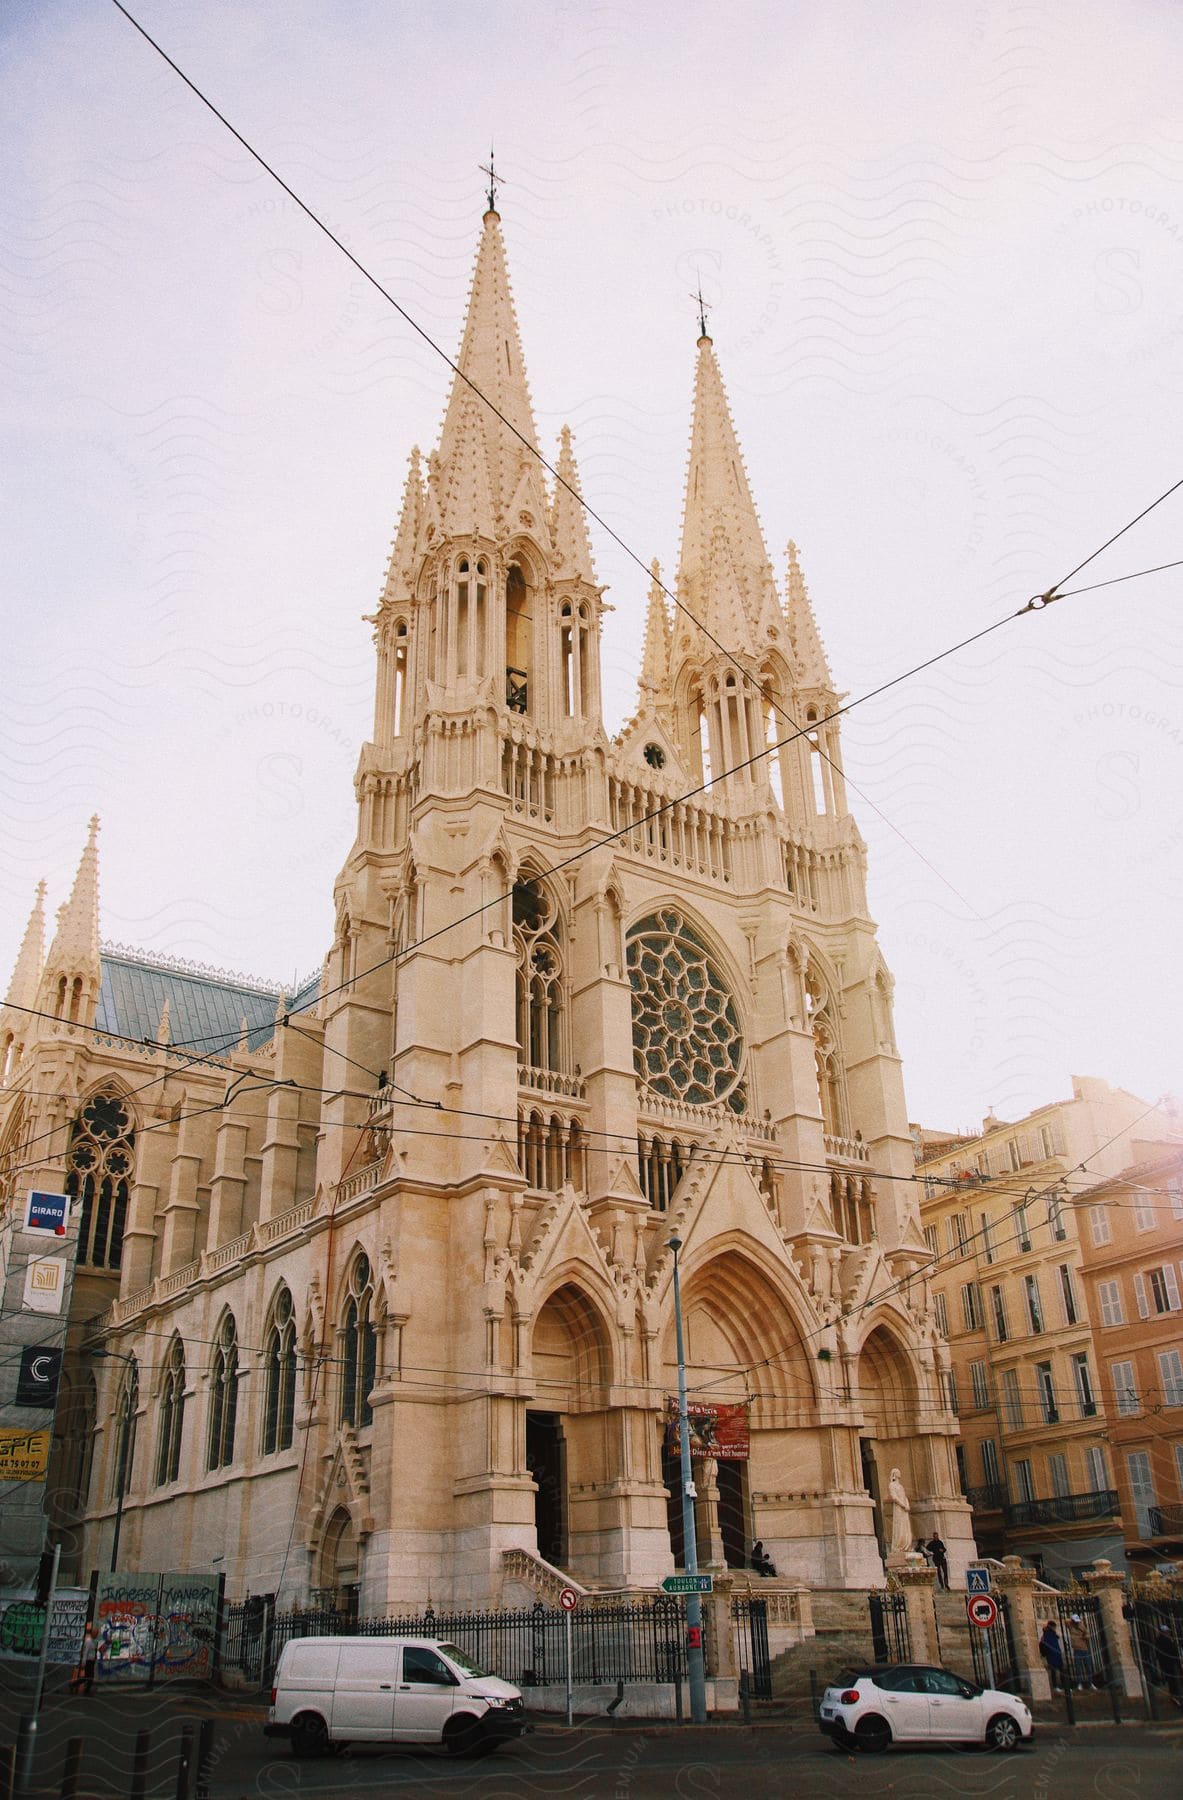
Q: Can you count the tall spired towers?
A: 2